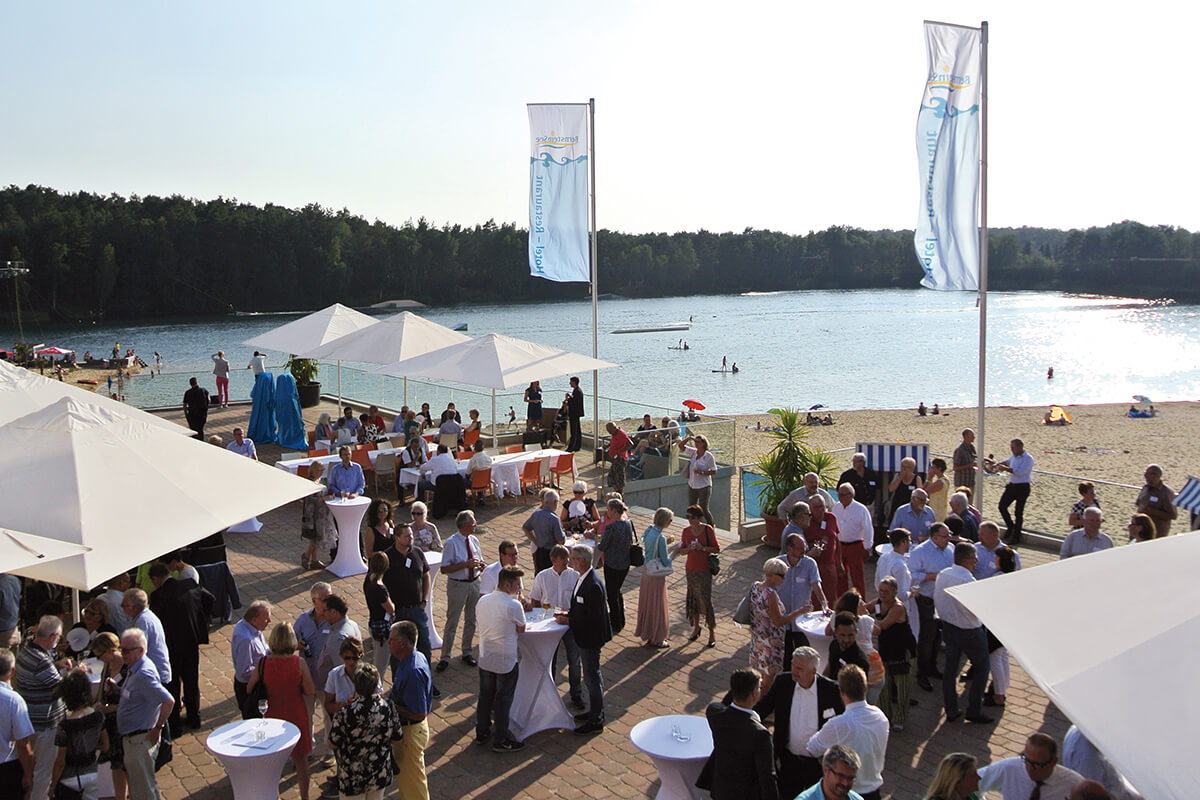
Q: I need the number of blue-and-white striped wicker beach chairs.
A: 2